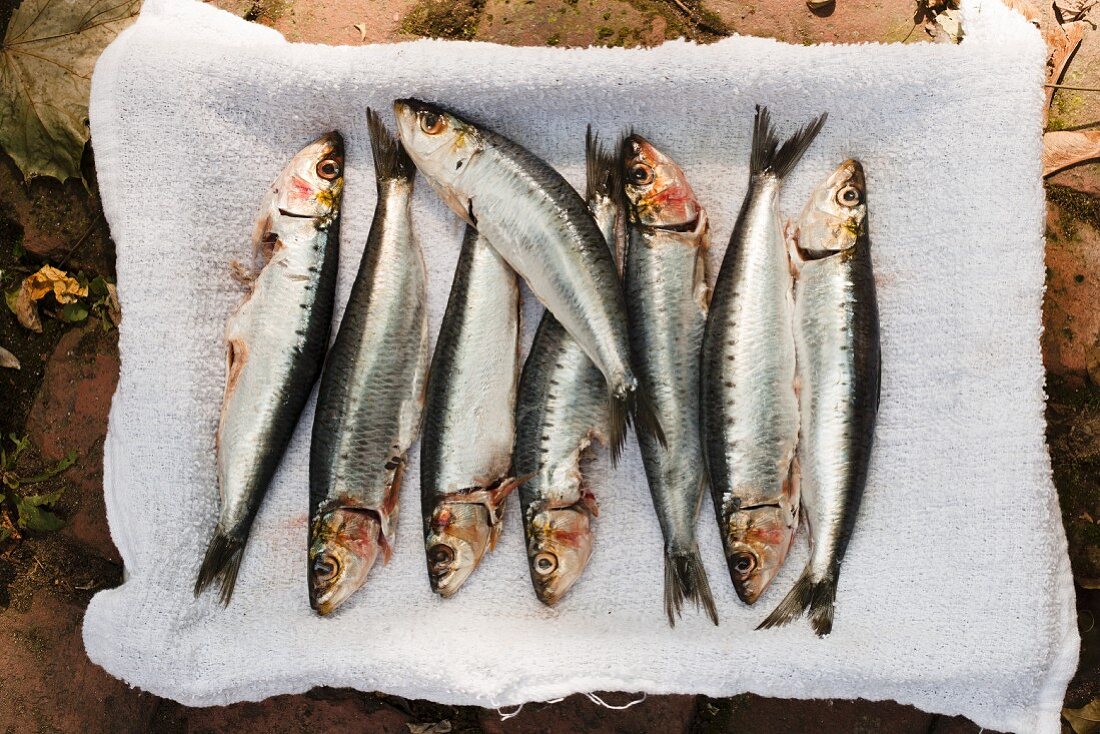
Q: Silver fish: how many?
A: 8